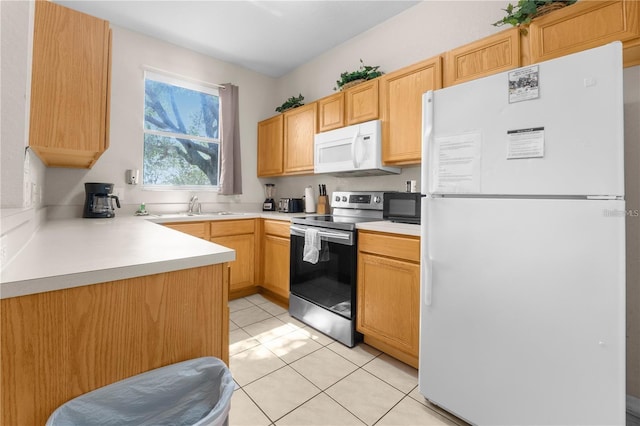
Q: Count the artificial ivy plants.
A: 3